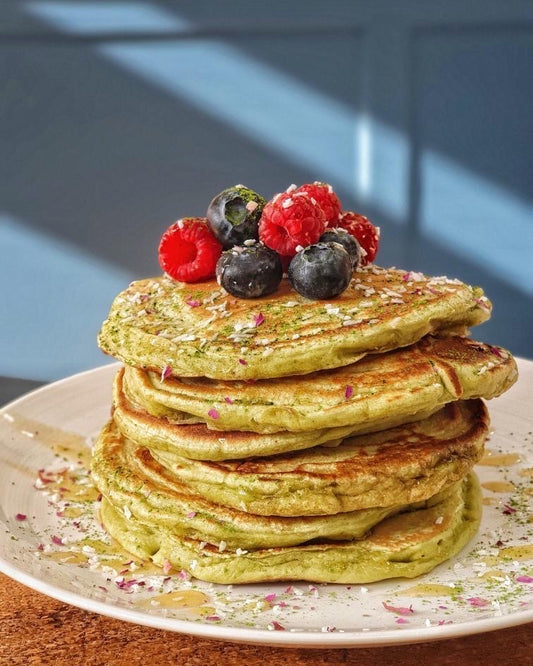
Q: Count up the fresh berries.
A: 8